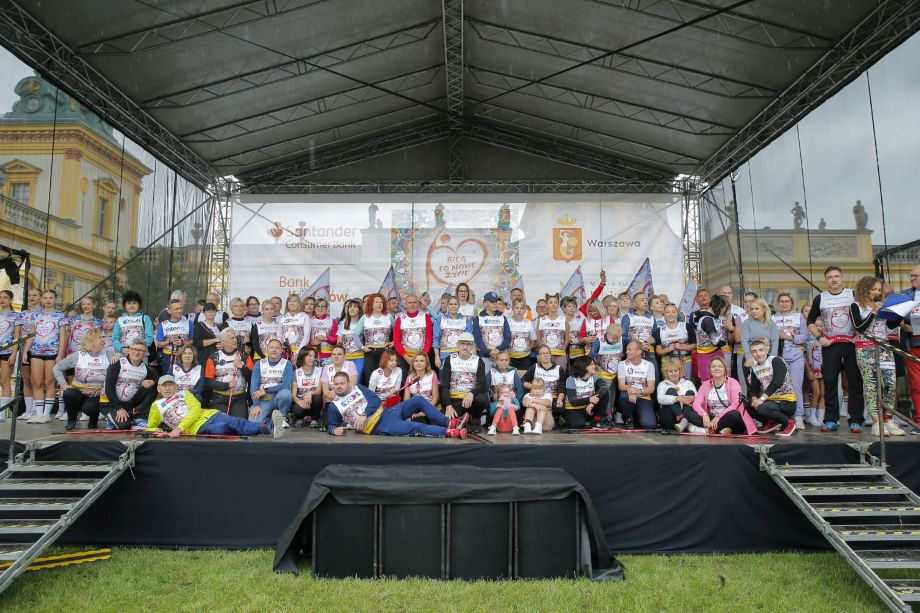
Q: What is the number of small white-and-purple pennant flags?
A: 7